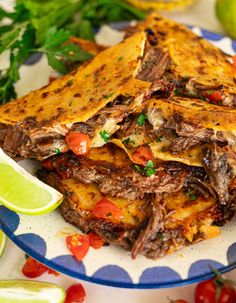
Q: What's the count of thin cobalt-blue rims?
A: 1